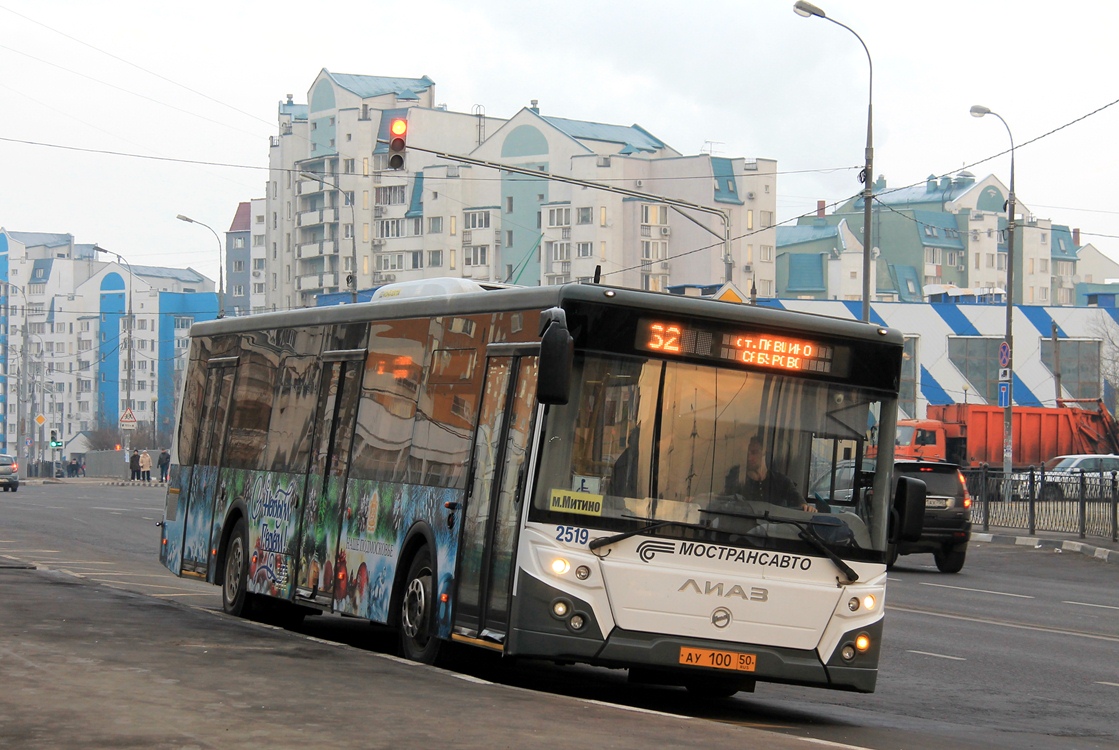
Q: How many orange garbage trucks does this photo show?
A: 1